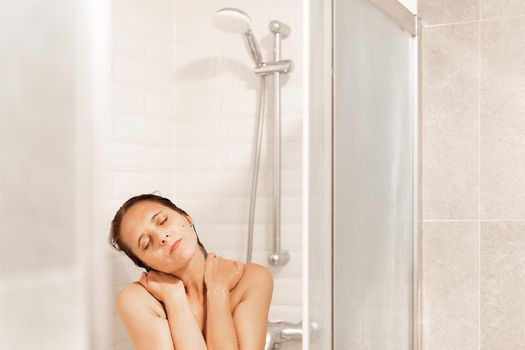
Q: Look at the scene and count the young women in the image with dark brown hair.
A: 1